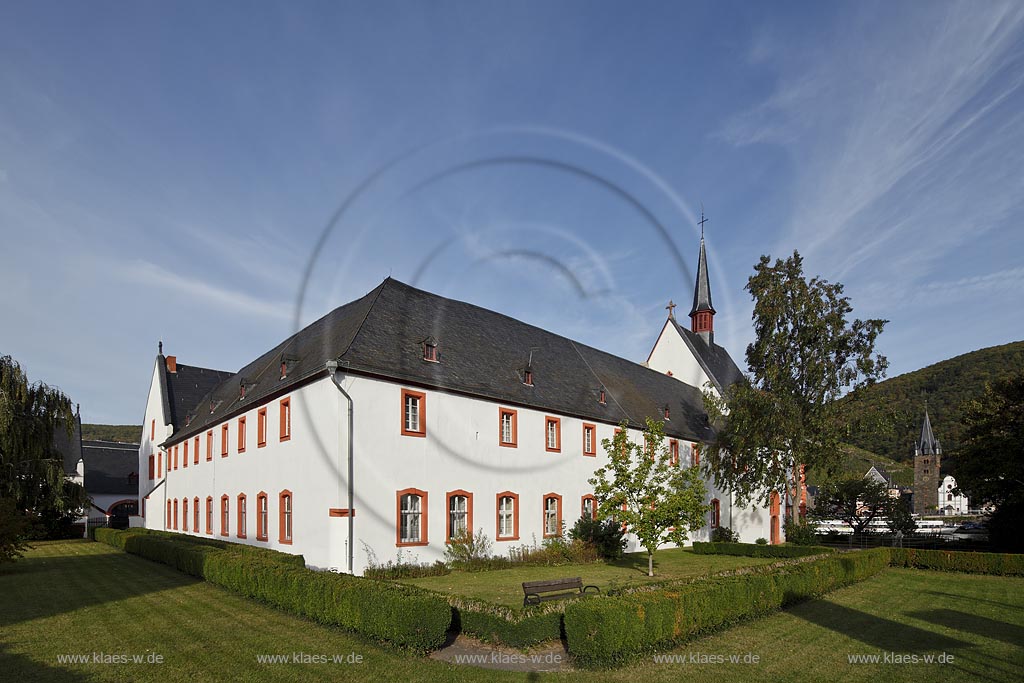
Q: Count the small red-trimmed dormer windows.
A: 8